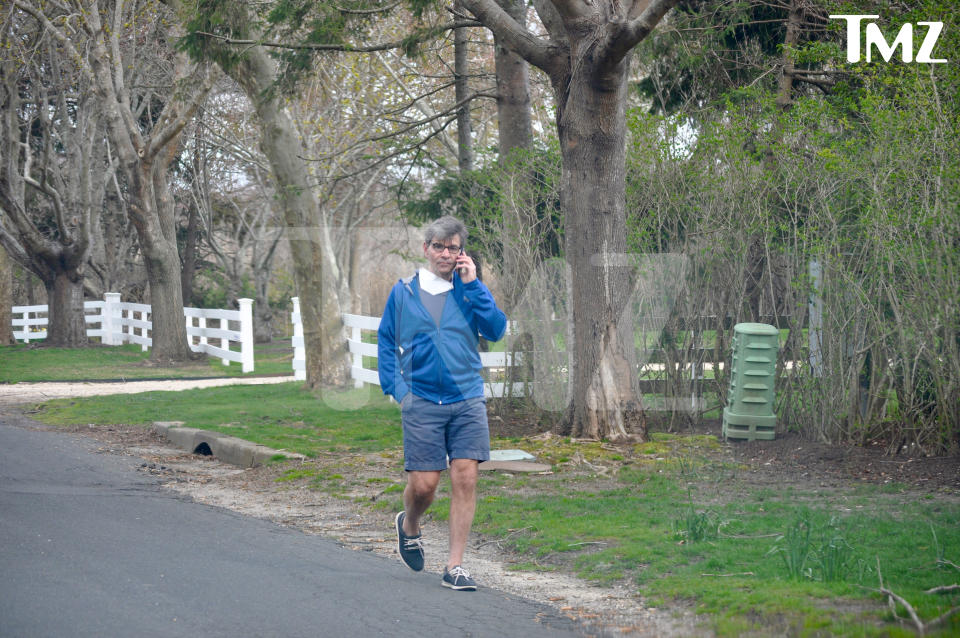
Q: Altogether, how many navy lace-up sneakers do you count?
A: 2